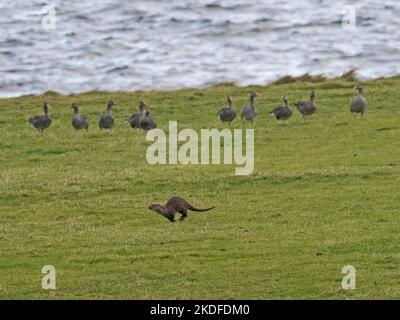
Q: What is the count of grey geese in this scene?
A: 10